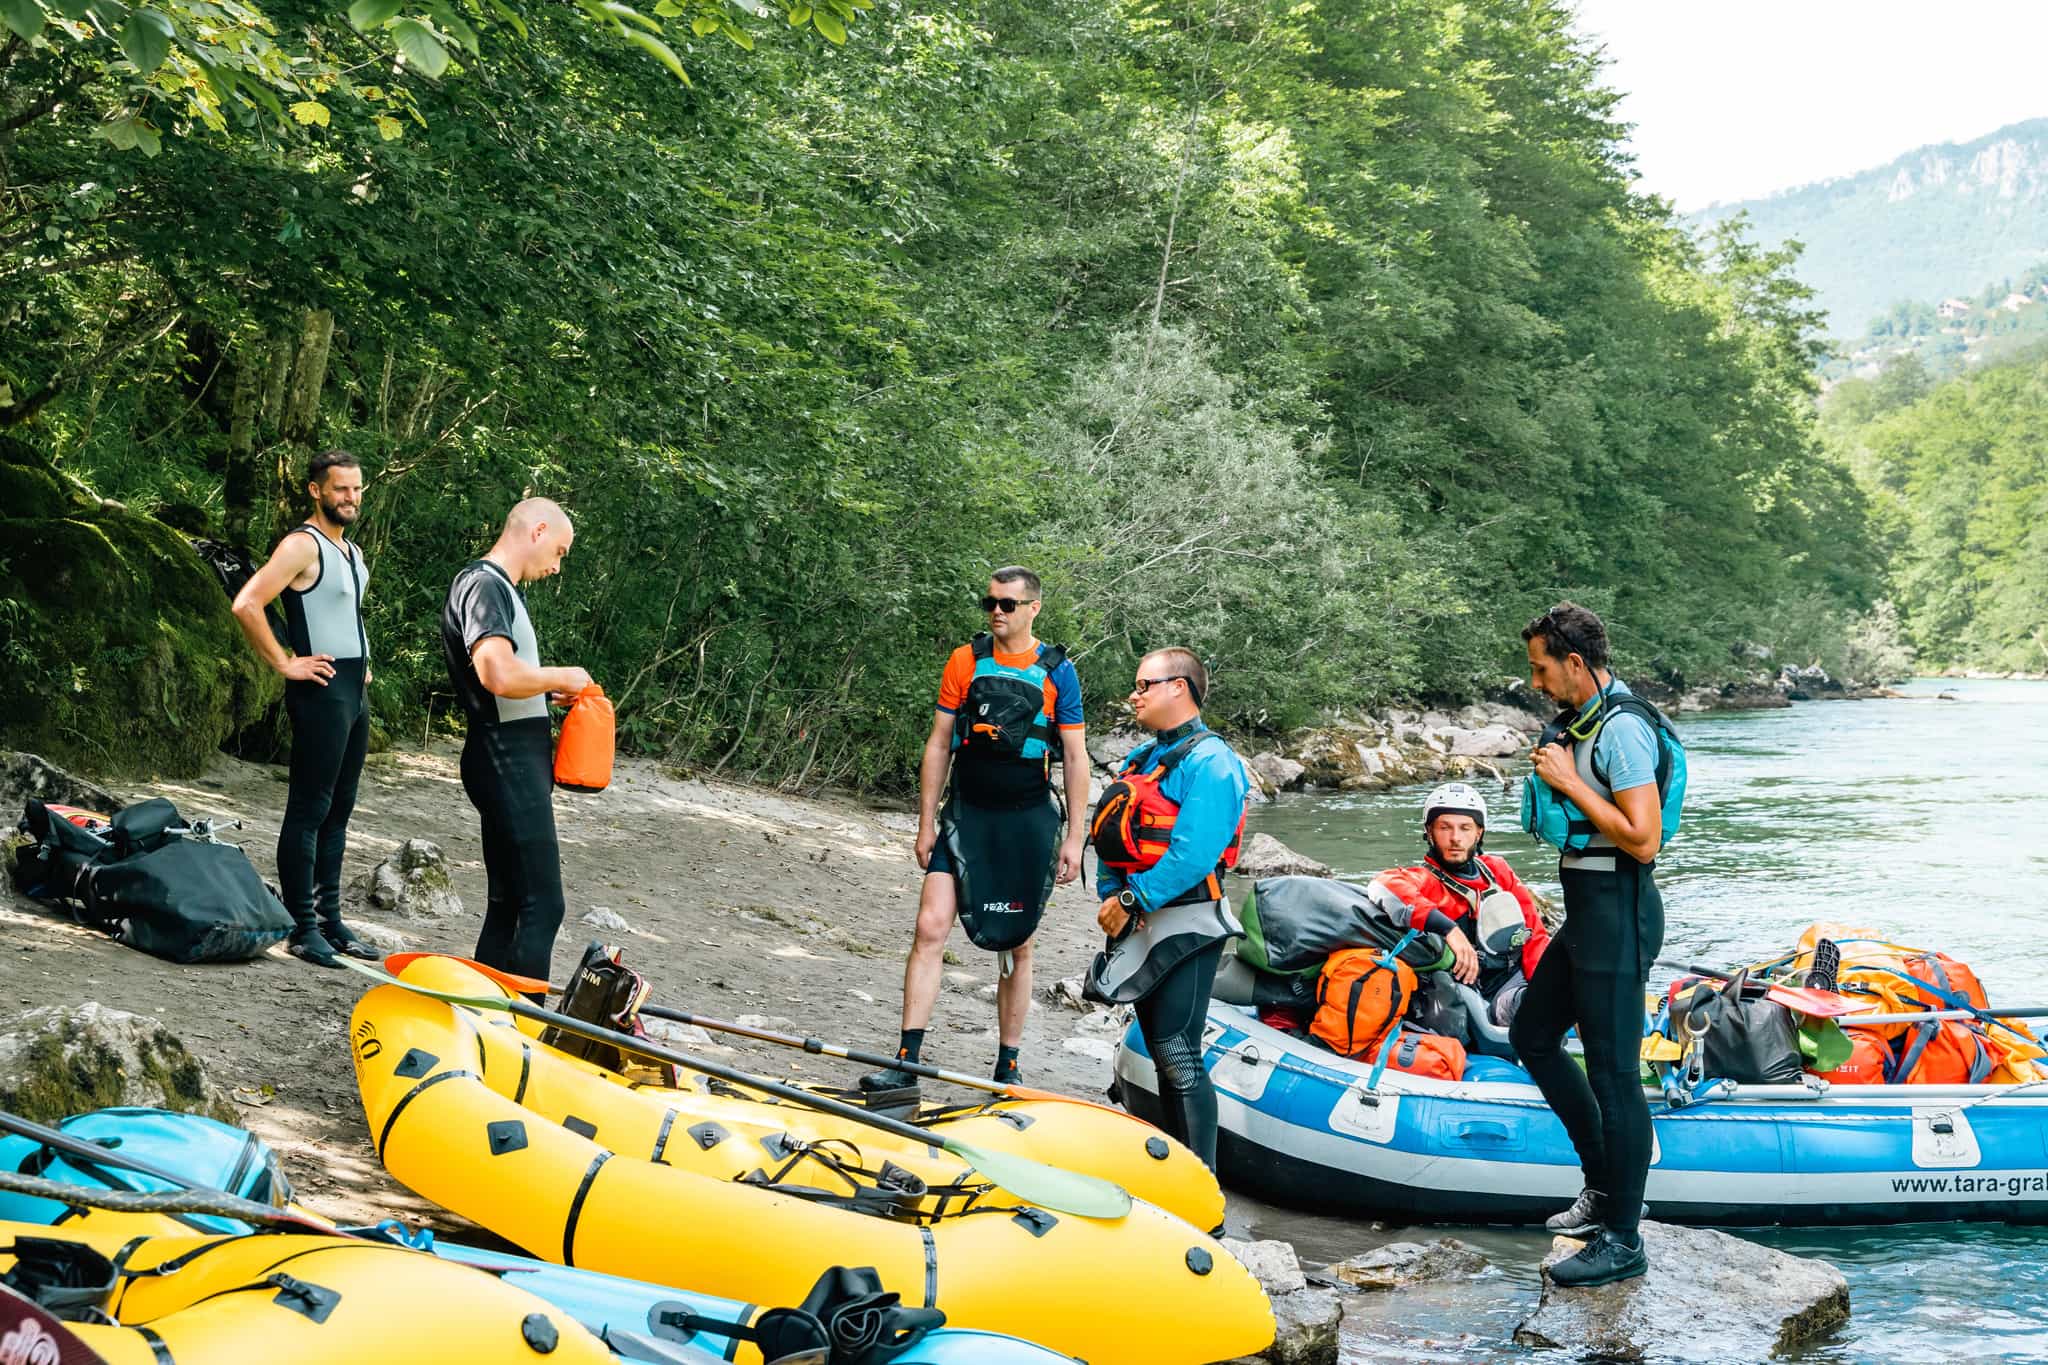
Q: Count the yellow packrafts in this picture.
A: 3